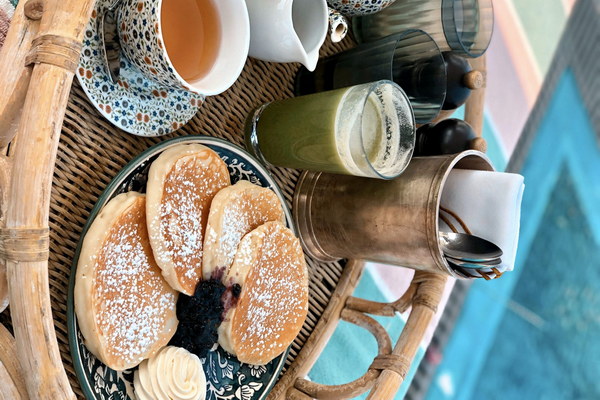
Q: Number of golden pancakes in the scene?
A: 4